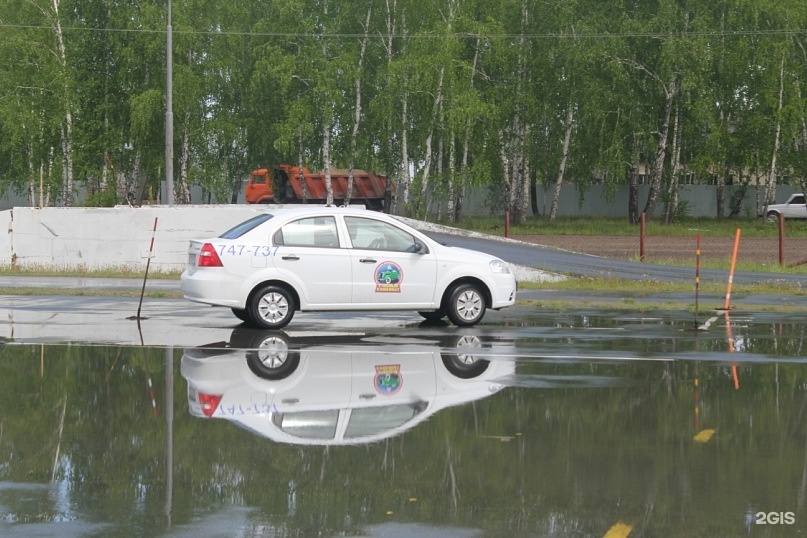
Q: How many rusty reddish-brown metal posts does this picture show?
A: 3